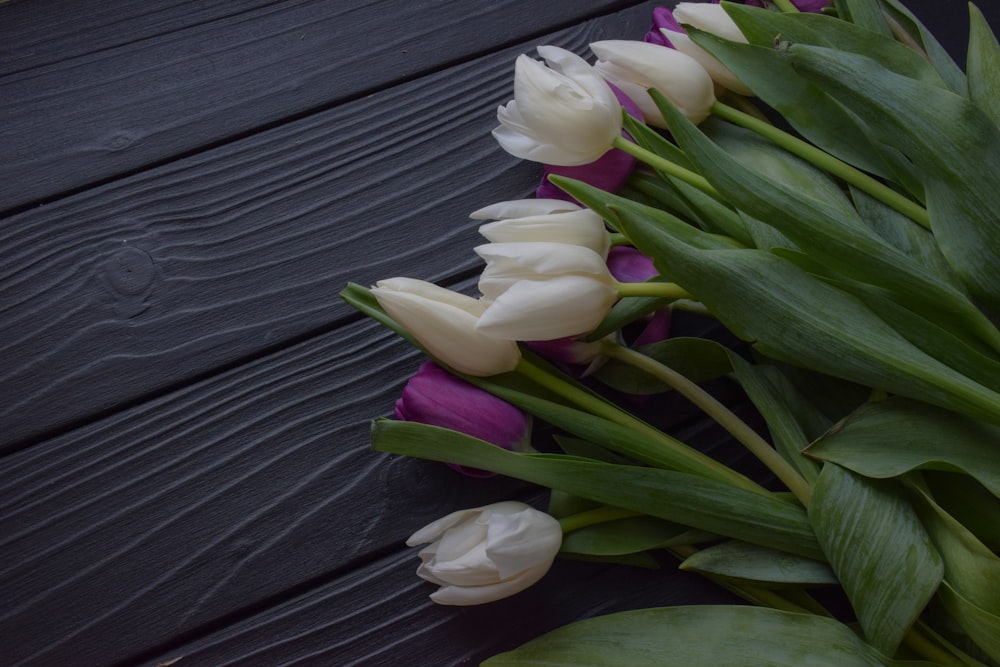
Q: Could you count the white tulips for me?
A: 7